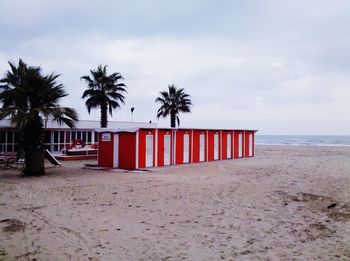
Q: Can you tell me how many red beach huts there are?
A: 8